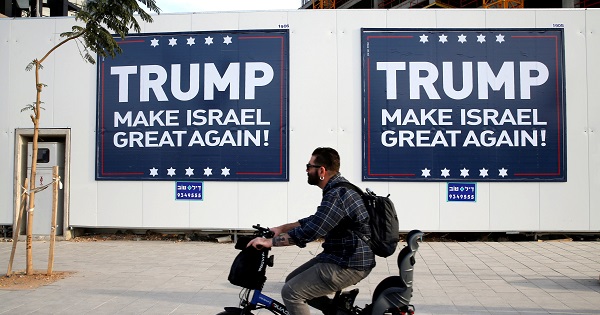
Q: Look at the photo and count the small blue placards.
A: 2